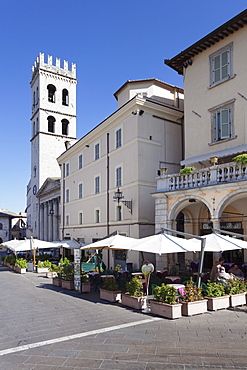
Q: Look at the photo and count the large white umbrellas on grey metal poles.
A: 3